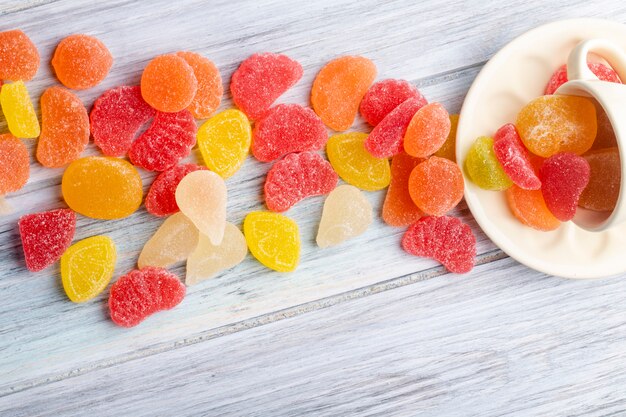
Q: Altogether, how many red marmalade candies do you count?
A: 14